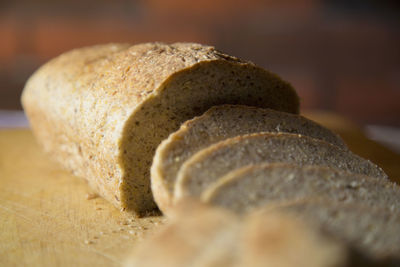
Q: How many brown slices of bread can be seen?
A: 4